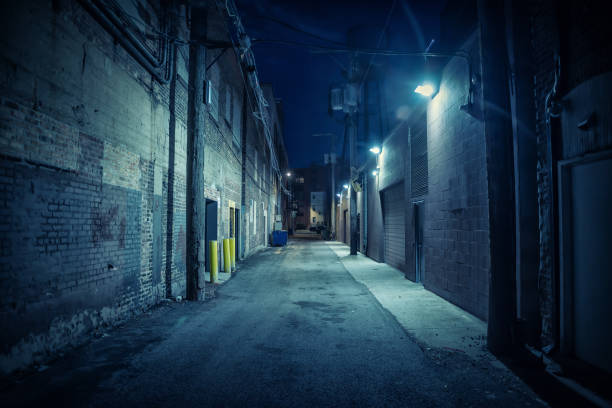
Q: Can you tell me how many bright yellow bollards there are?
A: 3